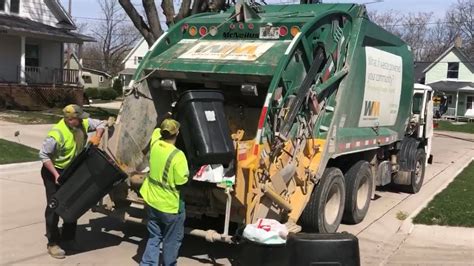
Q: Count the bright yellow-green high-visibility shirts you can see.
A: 2